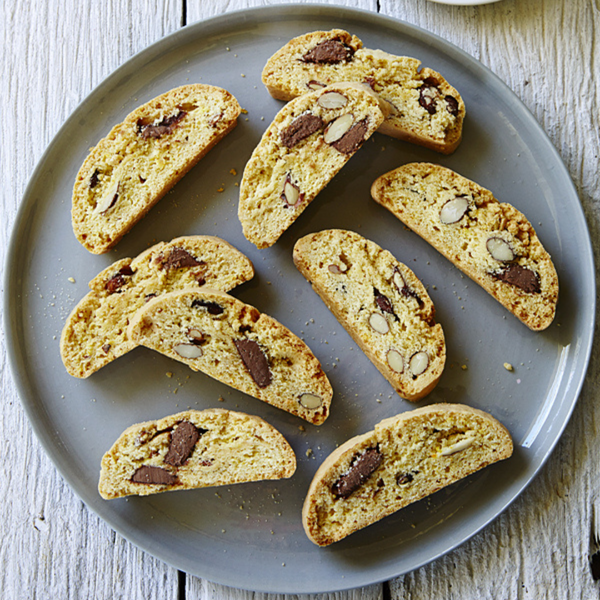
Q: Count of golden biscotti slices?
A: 9